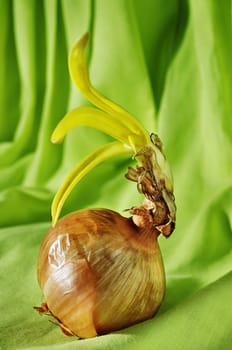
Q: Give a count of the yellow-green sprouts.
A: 3